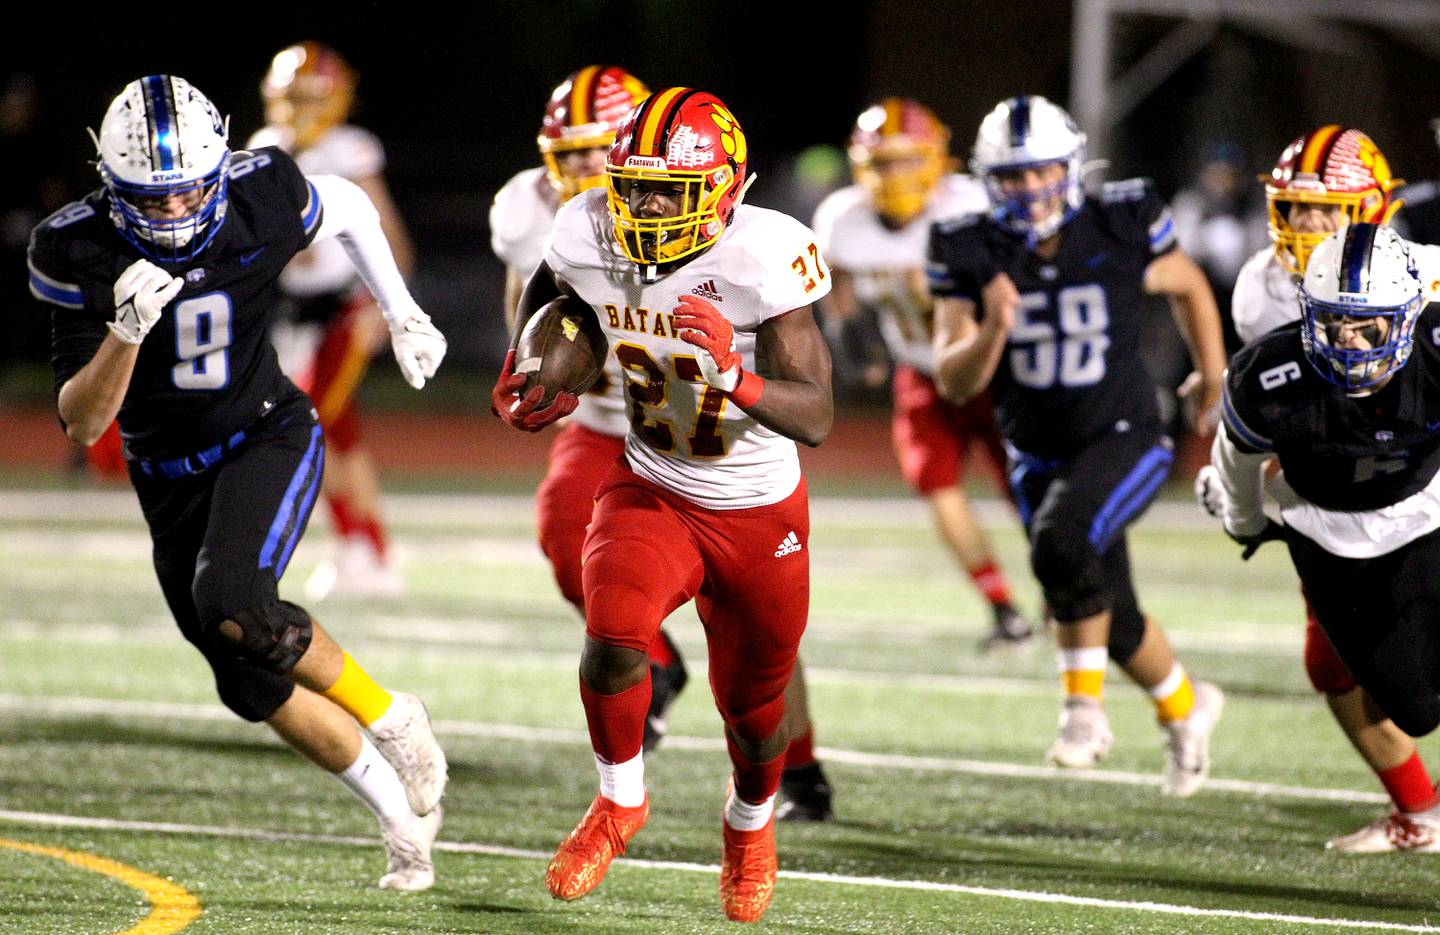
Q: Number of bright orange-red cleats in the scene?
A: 2